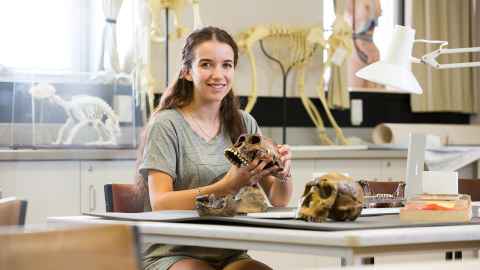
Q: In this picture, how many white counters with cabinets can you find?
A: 1